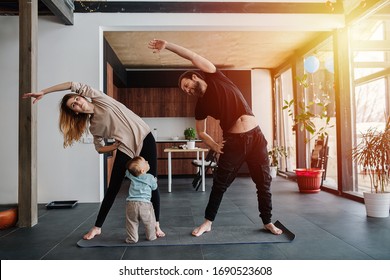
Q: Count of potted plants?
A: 4